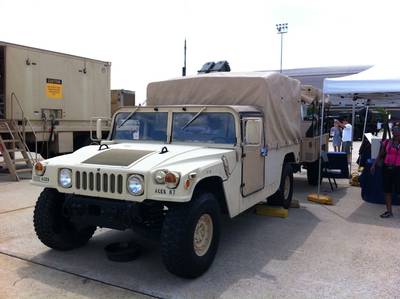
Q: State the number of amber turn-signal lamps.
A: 2